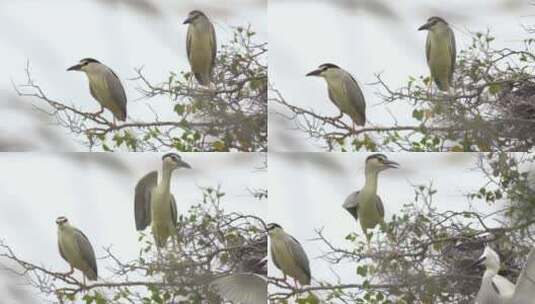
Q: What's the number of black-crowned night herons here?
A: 8